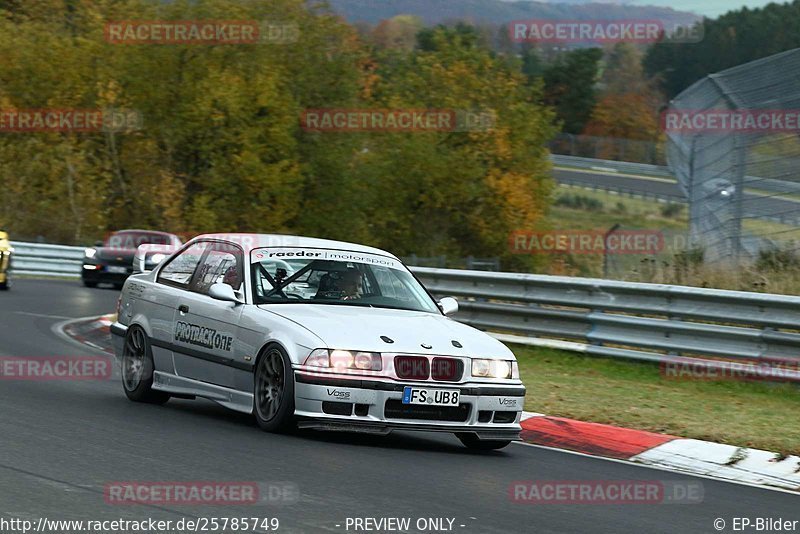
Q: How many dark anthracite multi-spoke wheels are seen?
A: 2